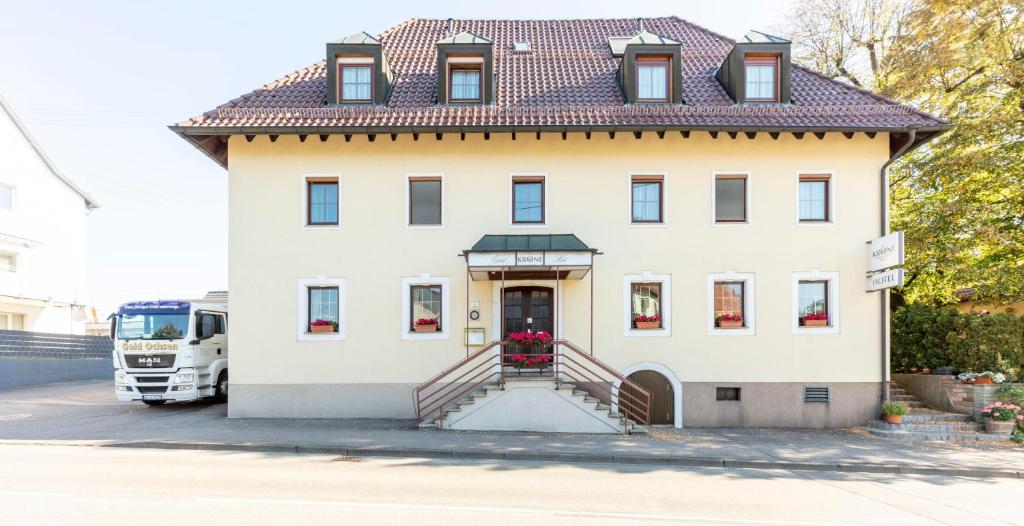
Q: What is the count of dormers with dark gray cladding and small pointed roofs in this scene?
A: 4